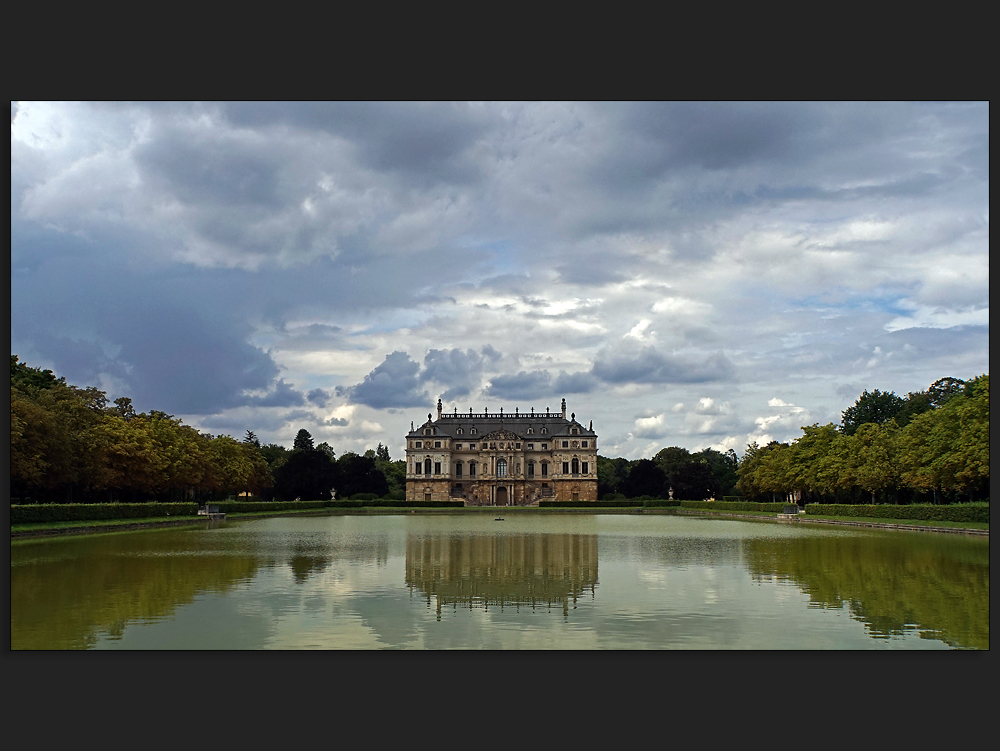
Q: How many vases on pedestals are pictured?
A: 2